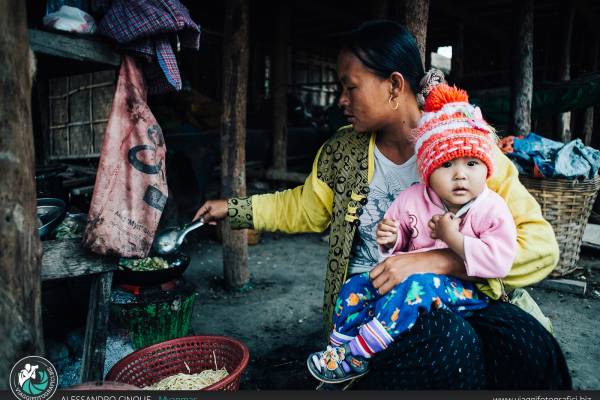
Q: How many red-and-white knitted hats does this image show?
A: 1